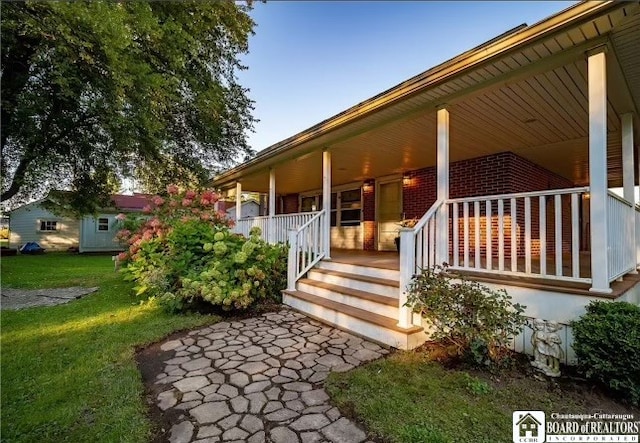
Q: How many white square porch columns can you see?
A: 6